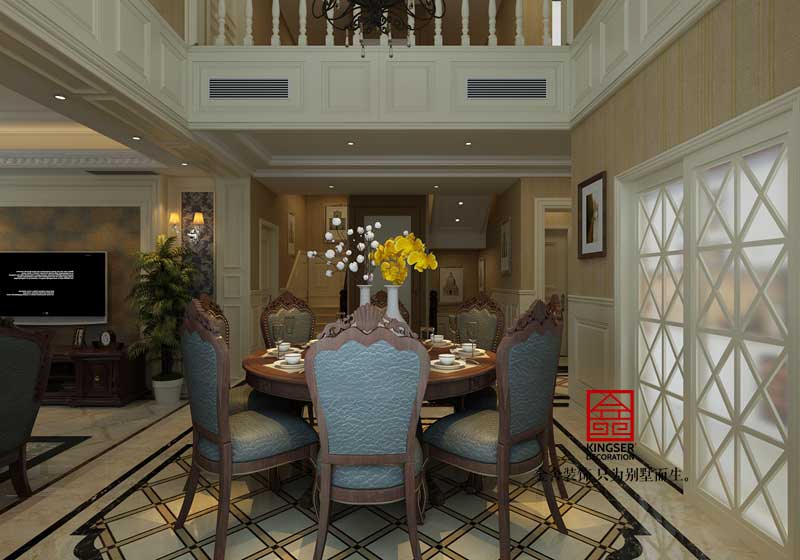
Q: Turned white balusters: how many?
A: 13